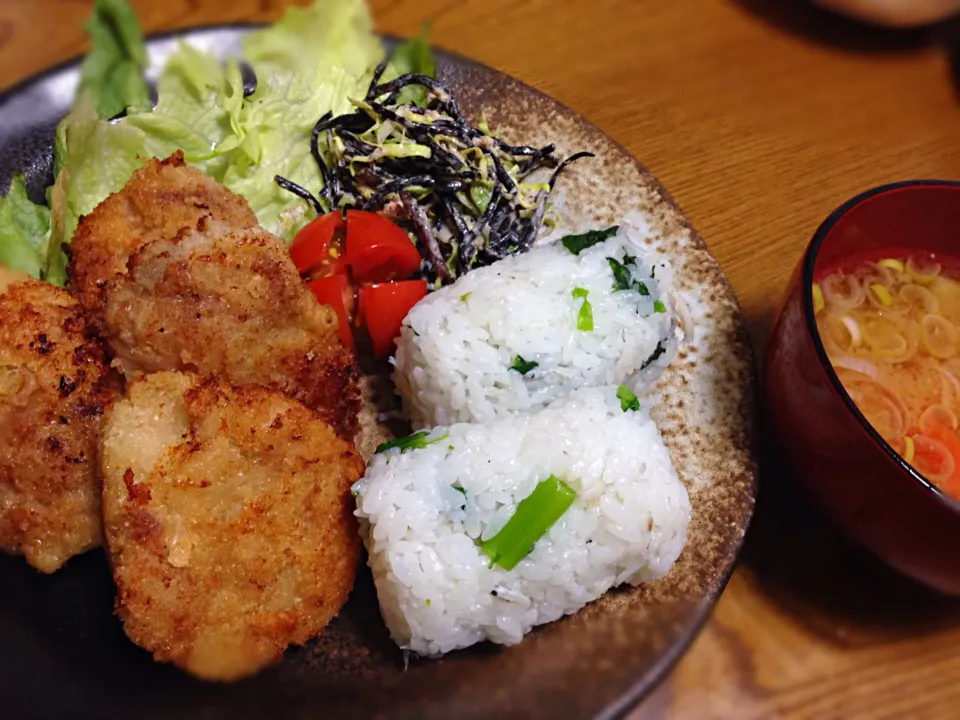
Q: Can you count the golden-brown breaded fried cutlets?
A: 4